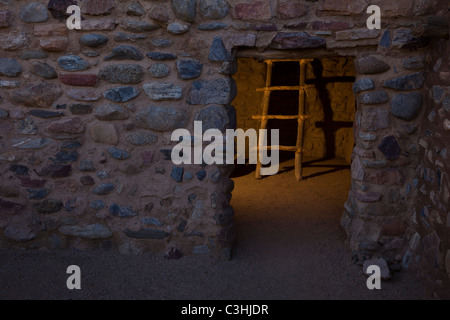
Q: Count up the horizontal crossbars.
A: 4